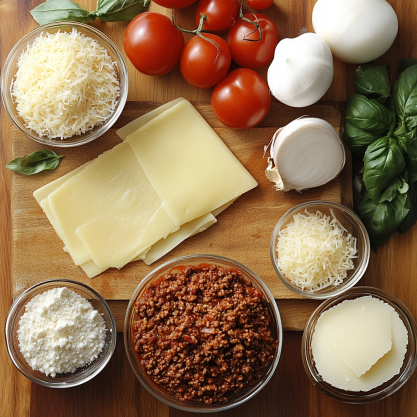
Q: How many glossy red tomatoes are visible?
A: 7